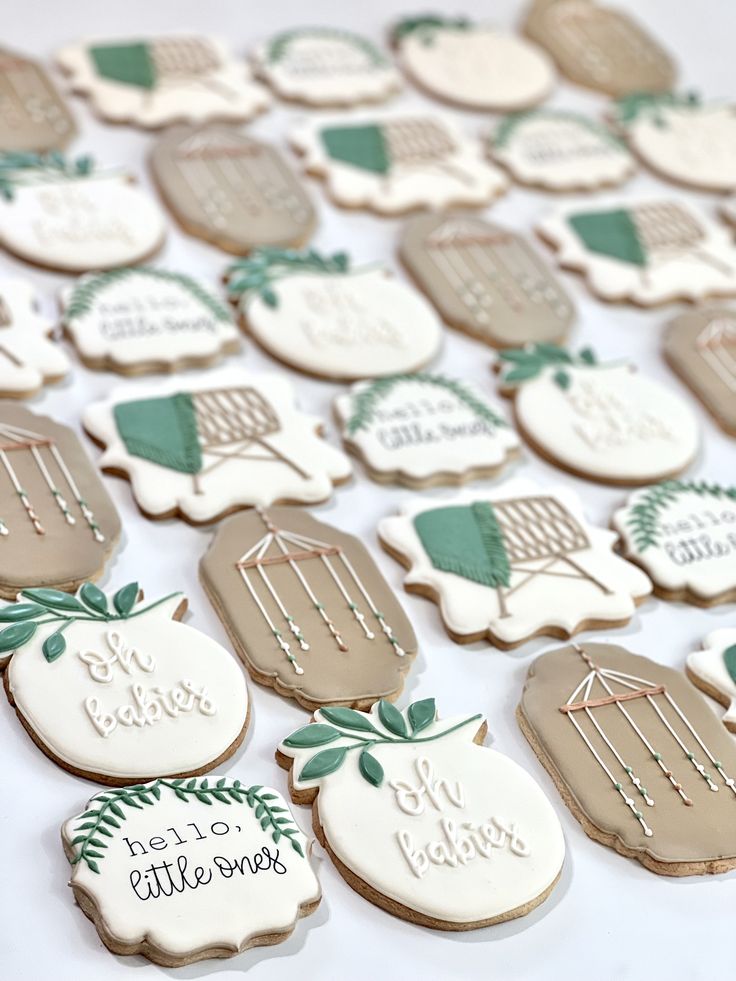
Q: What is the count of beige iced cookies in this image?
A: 8